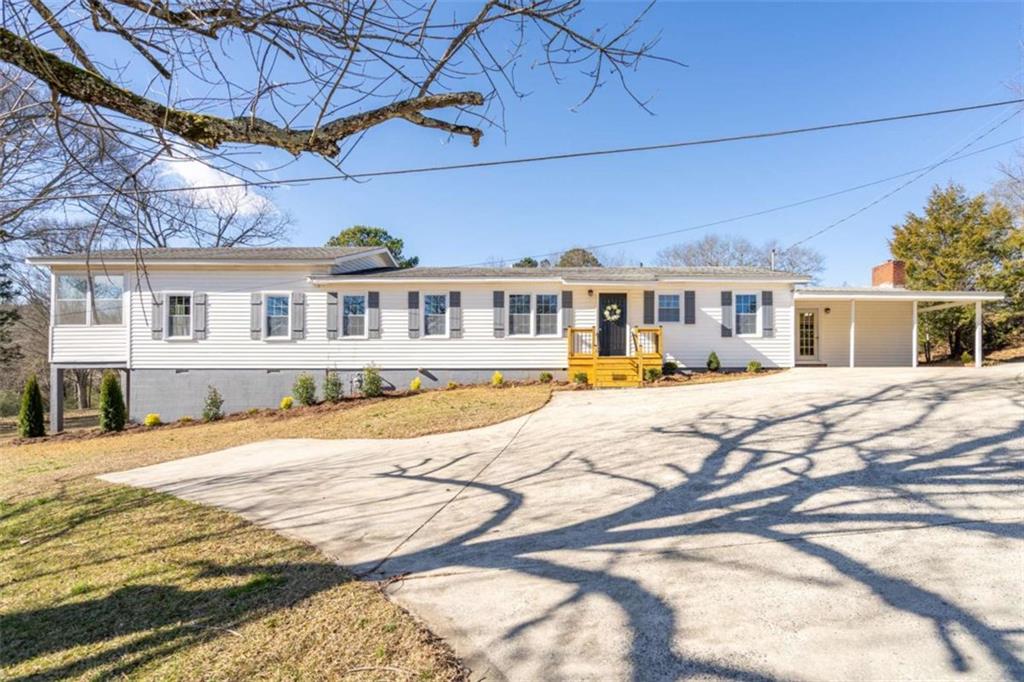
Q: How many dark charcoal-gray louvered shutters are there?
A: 14